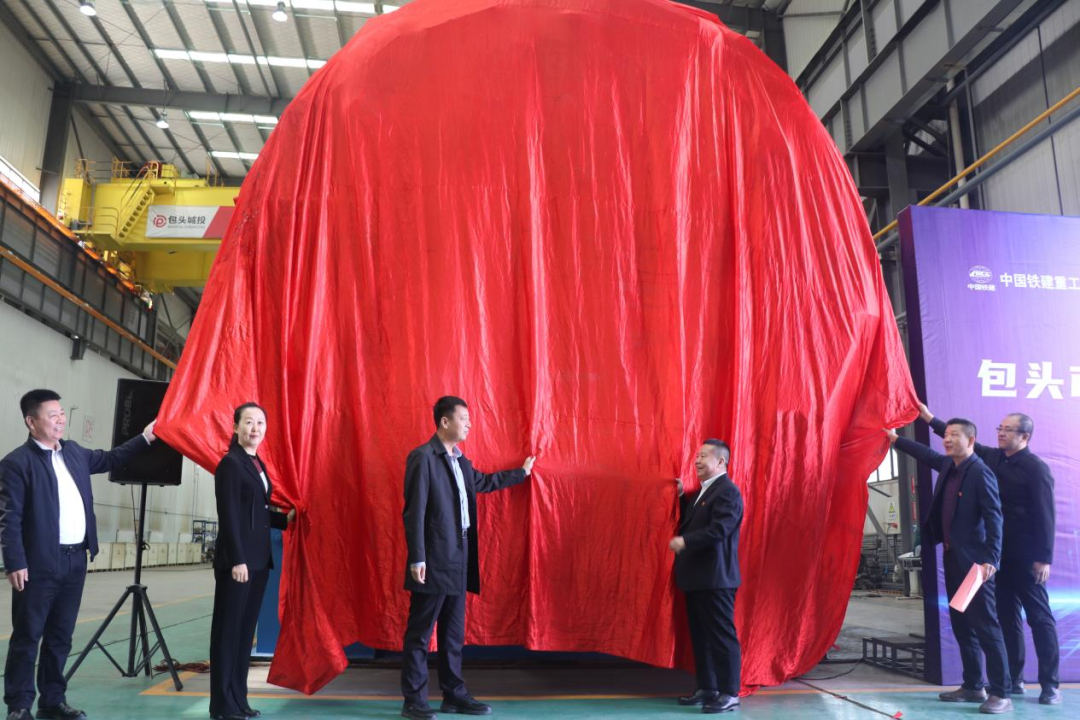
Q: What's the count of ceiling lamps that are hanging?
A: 3